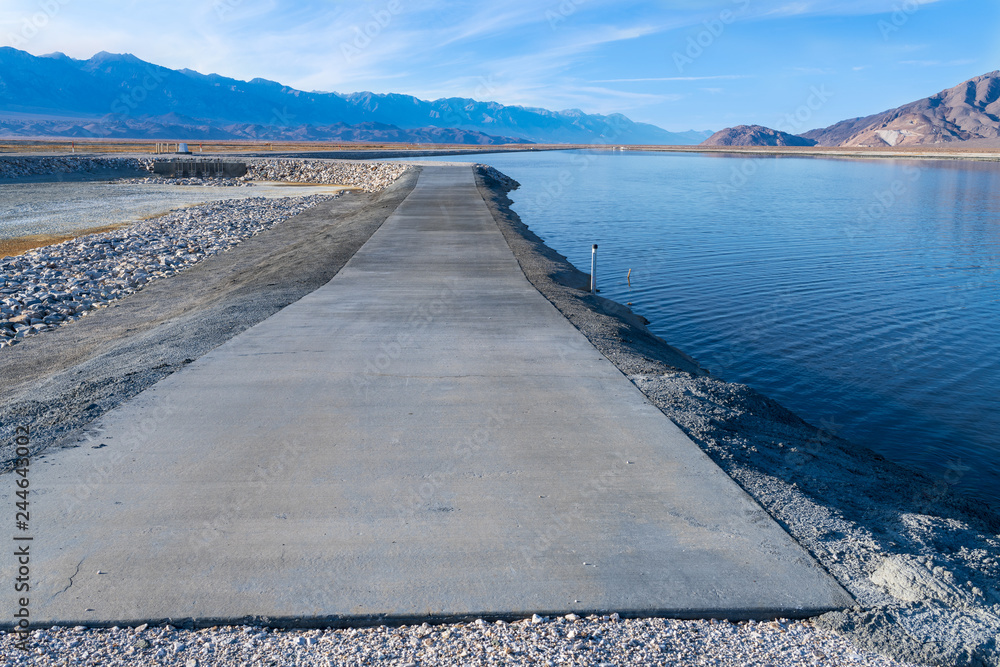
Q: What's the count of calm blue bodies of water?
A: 1